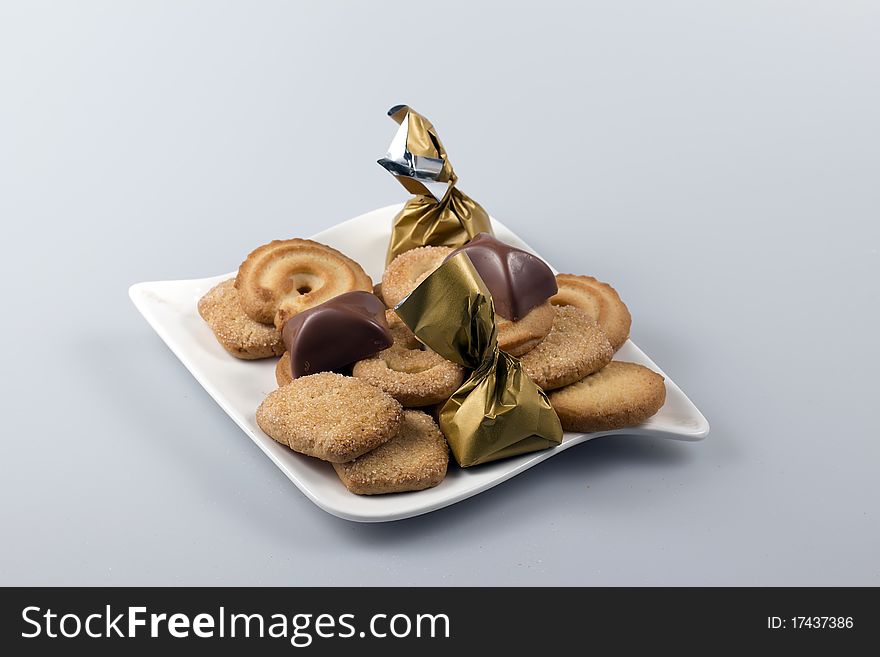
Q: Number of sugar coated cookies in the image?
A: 6